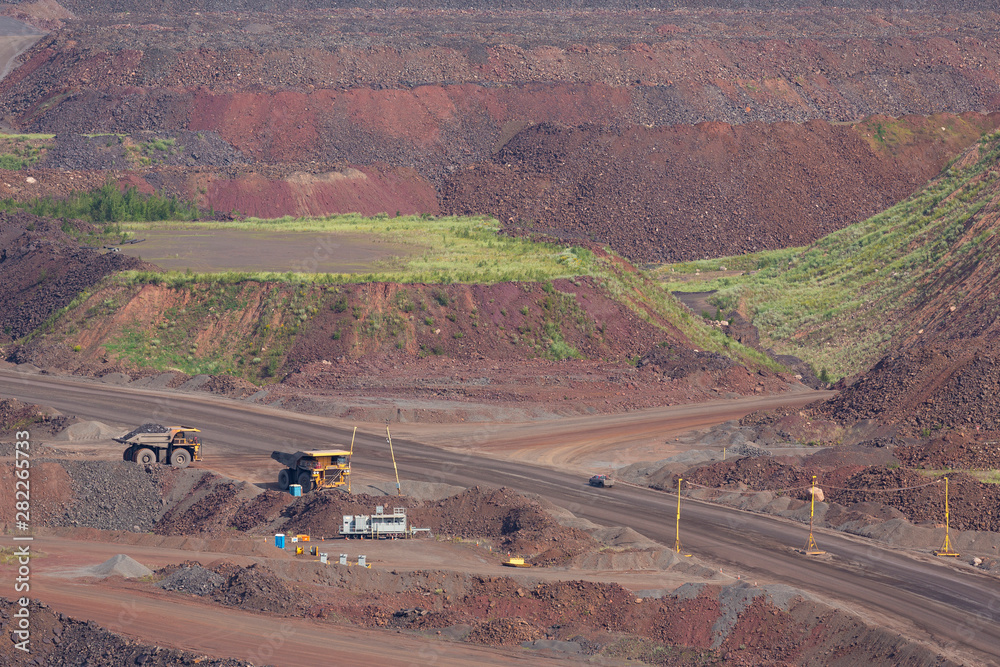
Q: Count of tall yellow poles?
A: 5